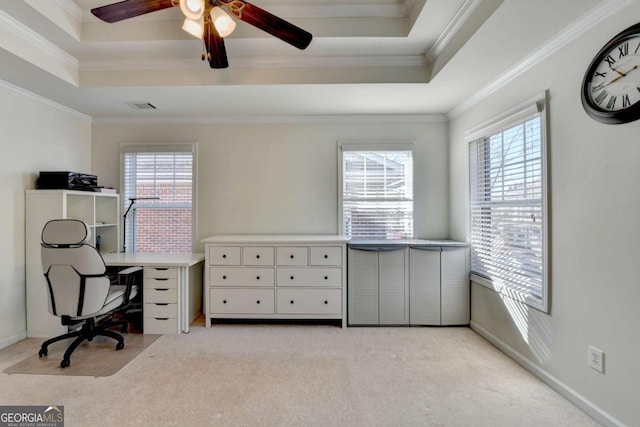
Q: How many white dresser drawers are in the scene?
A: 8